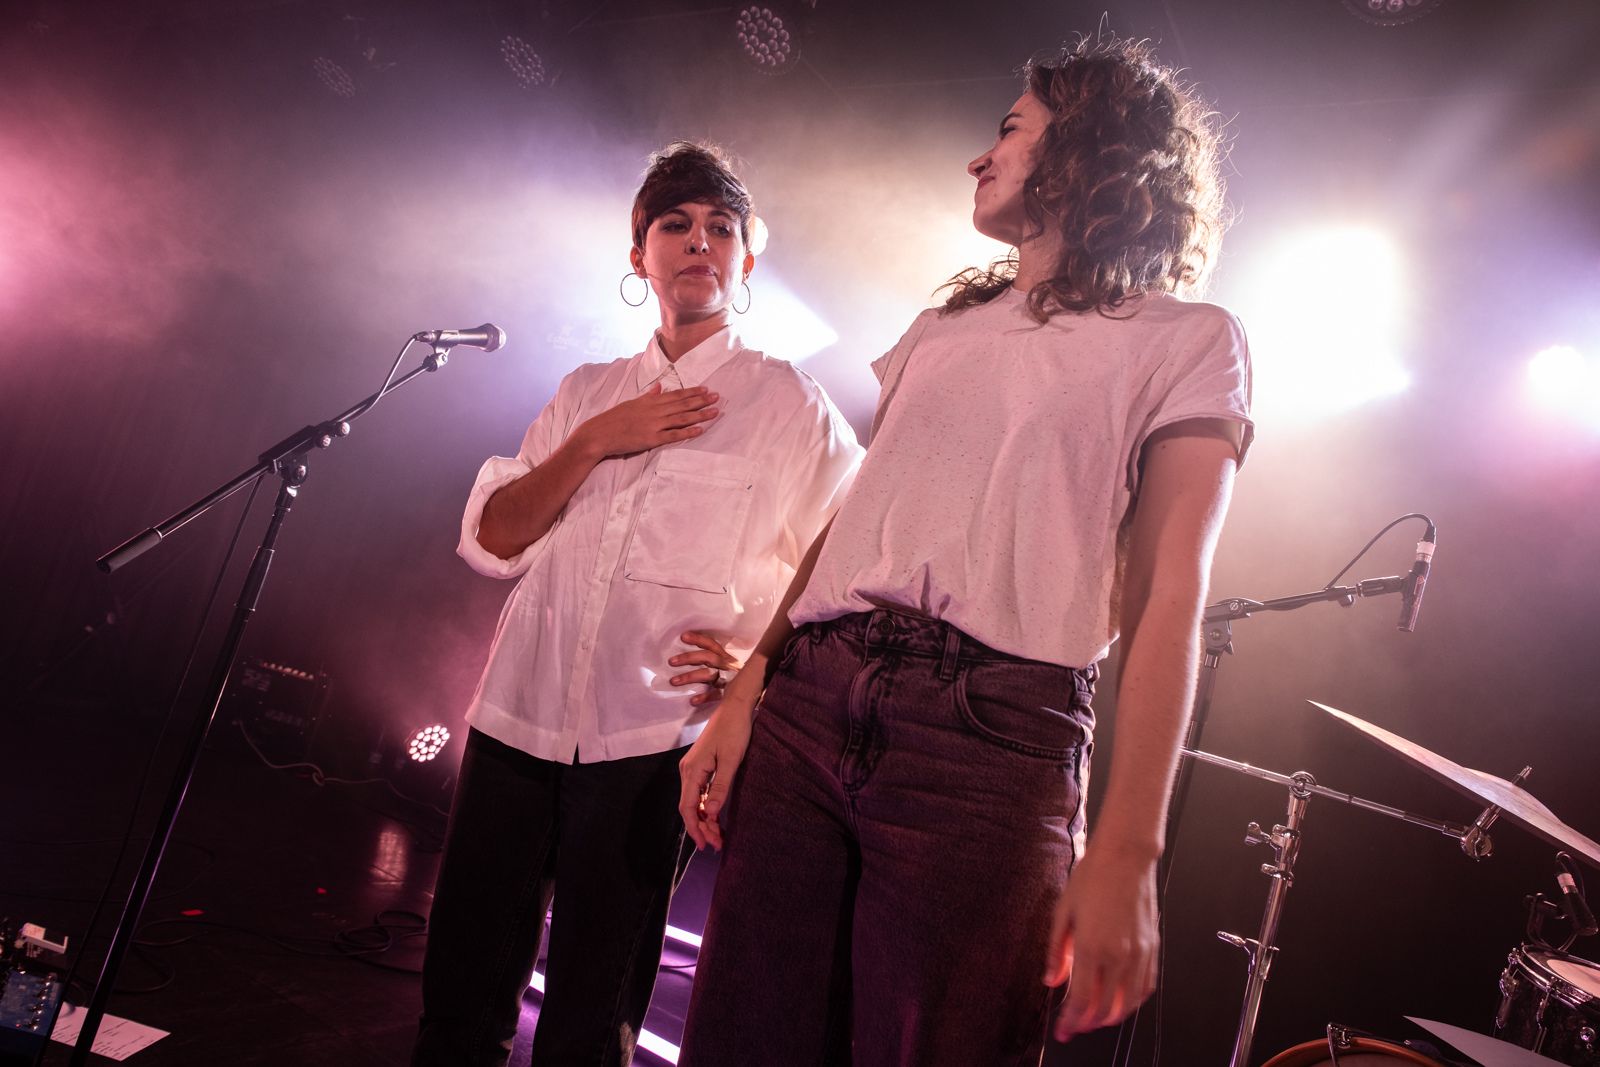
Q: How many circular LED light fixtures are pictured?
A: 5